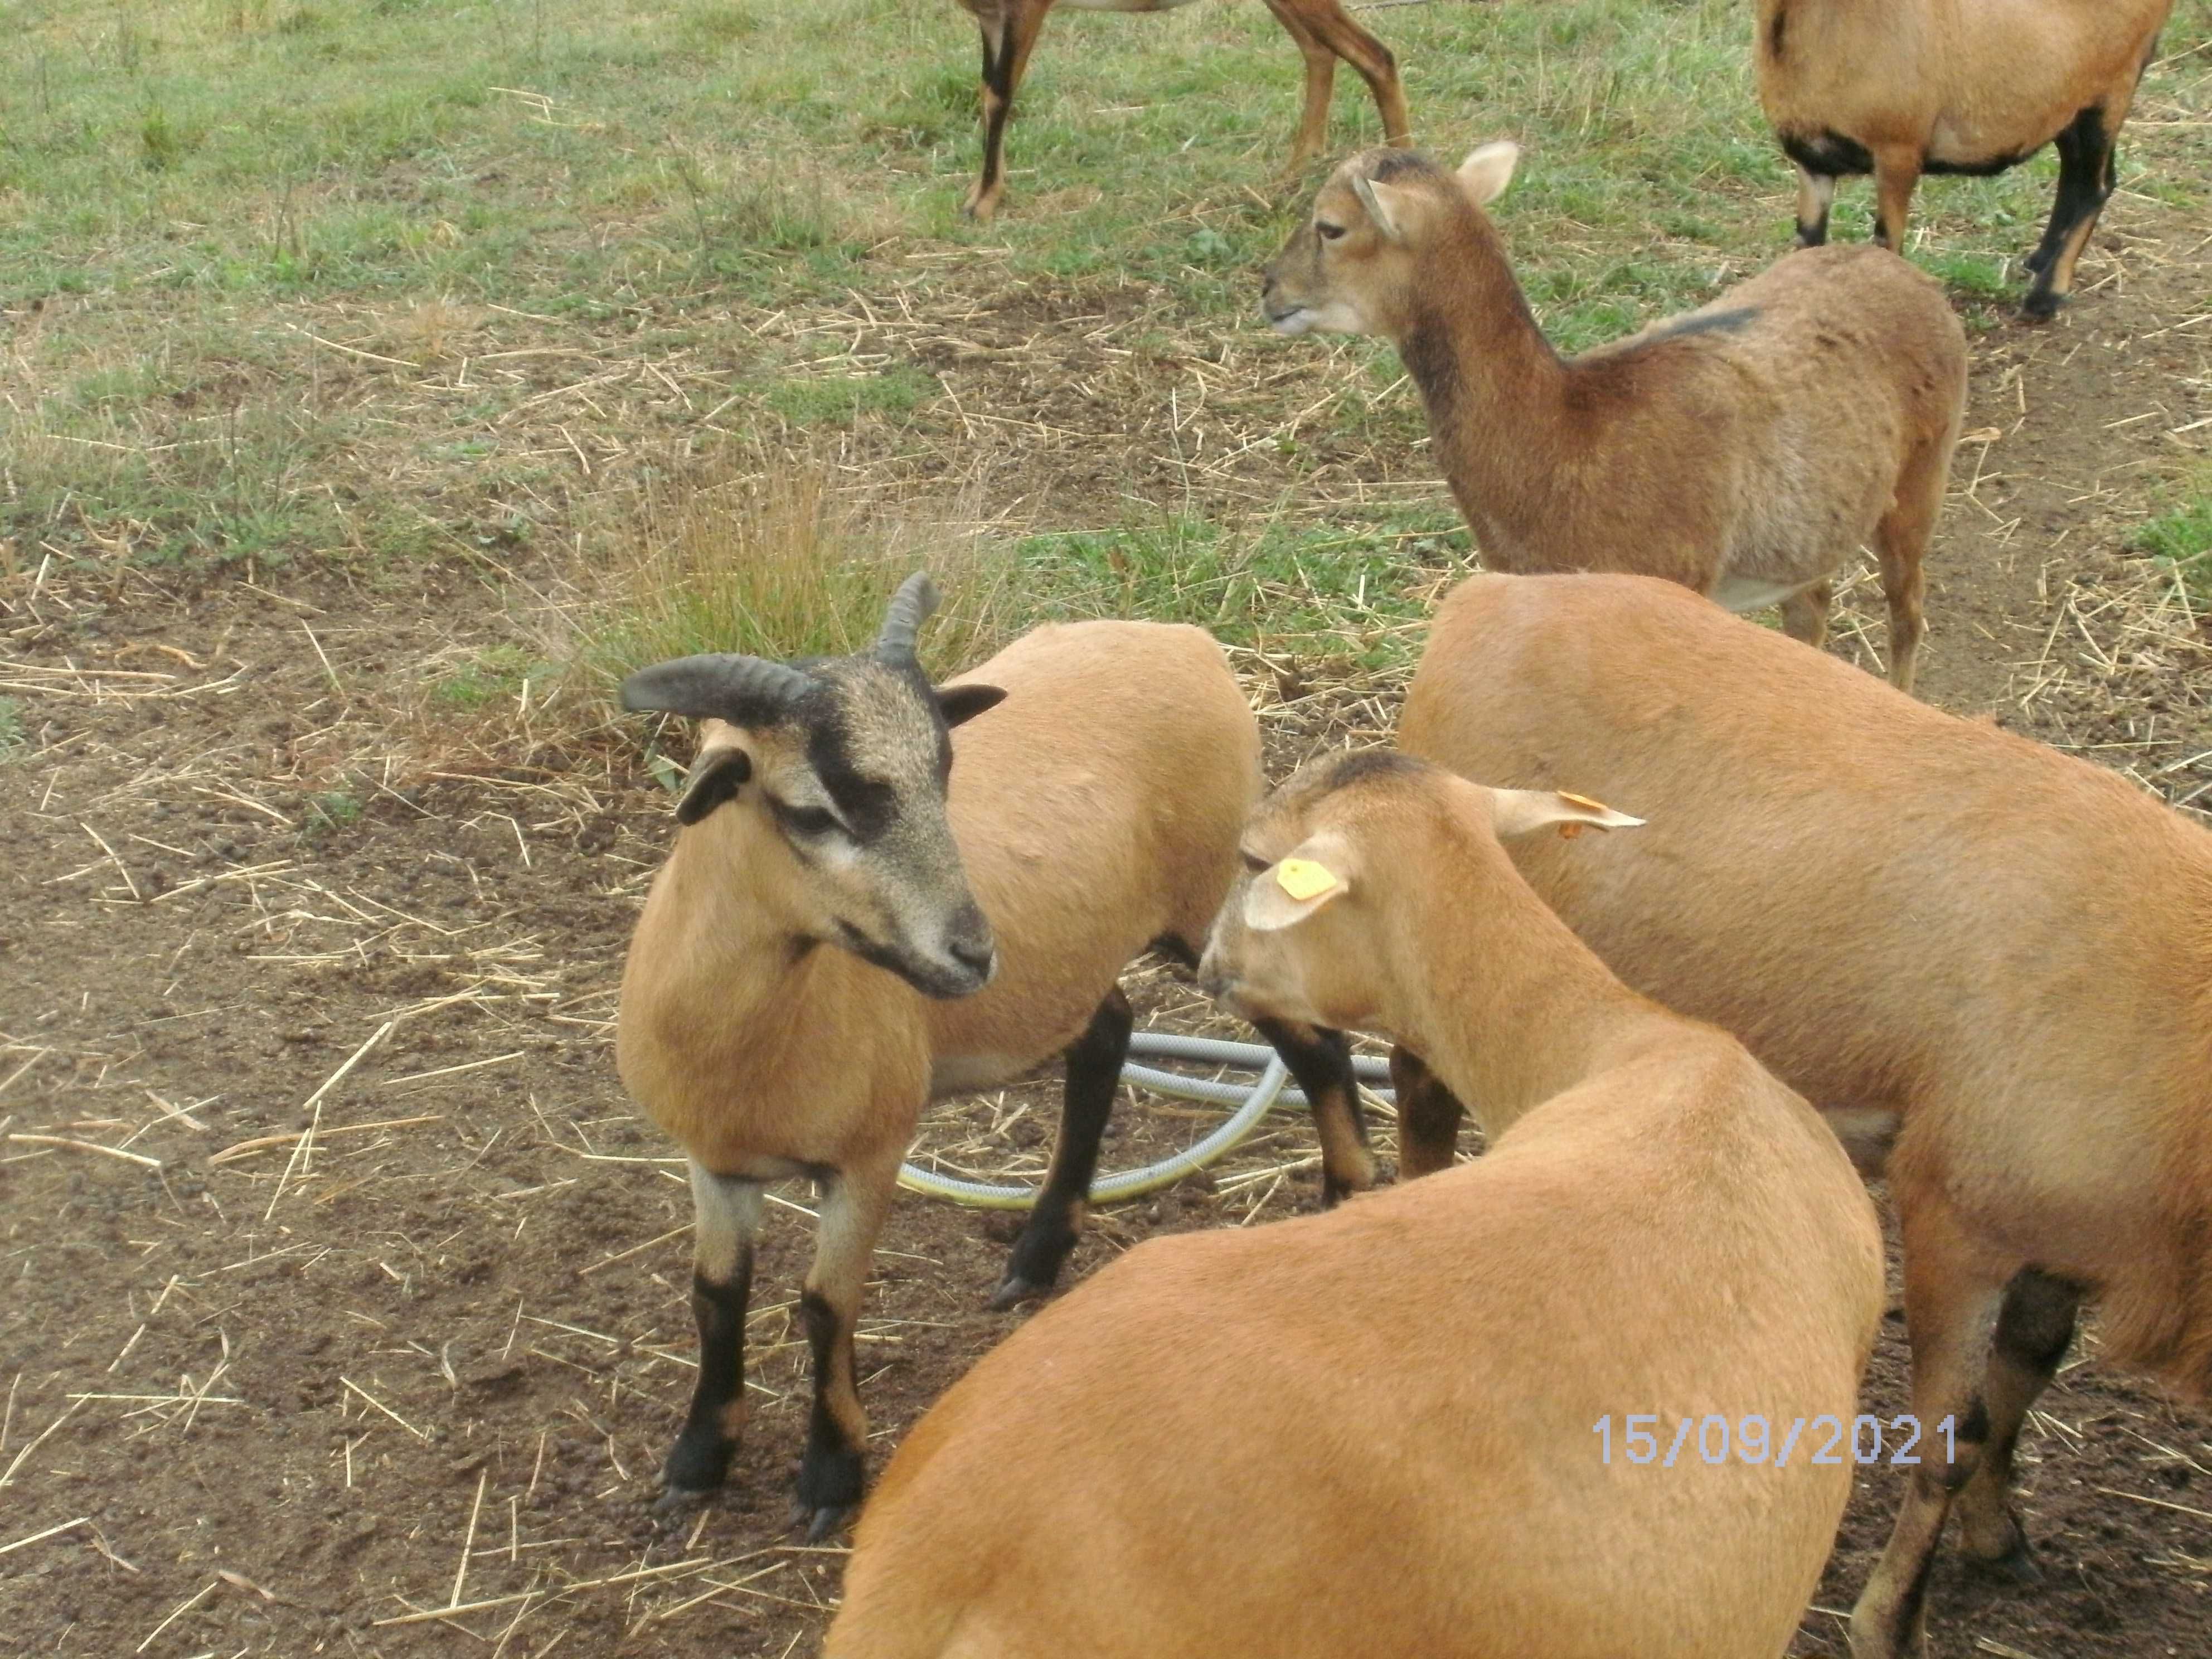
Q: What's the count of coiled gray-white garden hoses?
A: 1